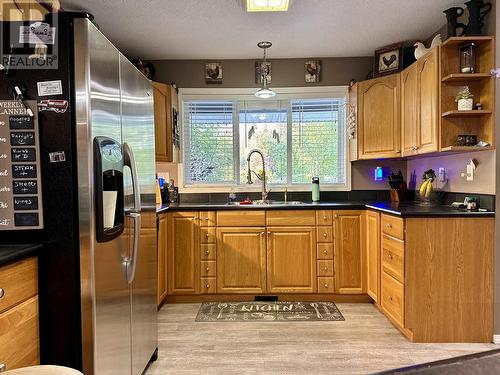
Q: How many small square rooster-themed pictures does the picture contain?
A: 3